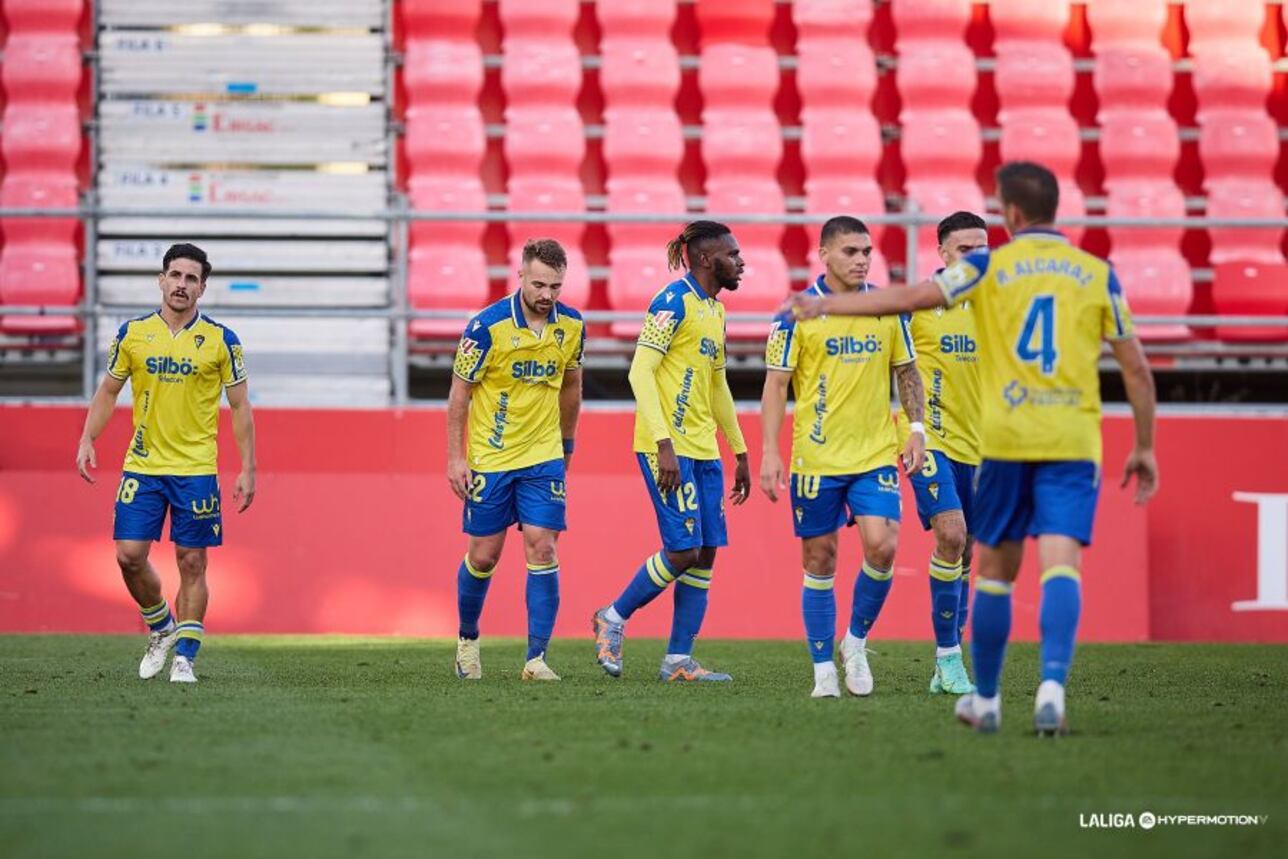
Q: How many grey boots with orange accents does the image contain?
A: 2